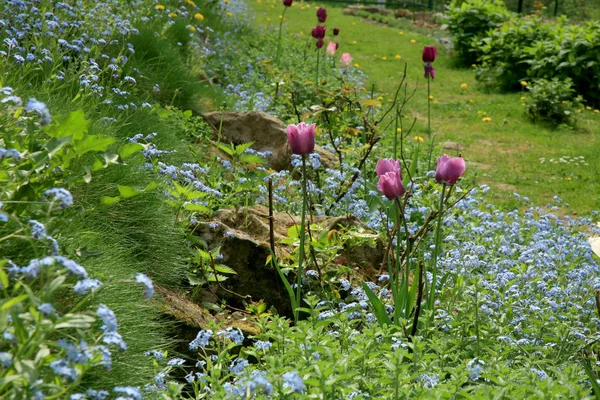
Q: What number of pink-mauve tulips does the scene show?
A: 4